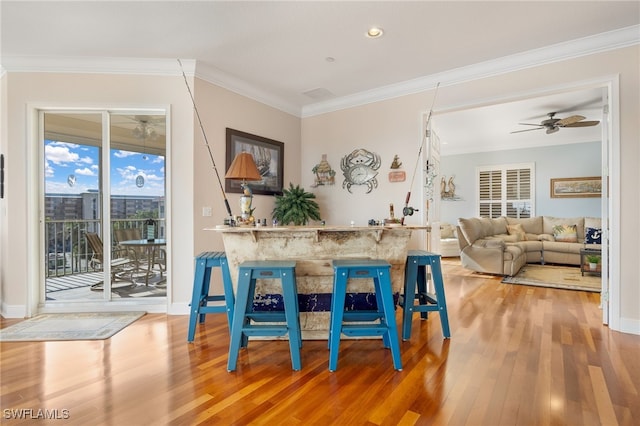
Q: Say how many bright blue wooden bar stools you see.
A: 4